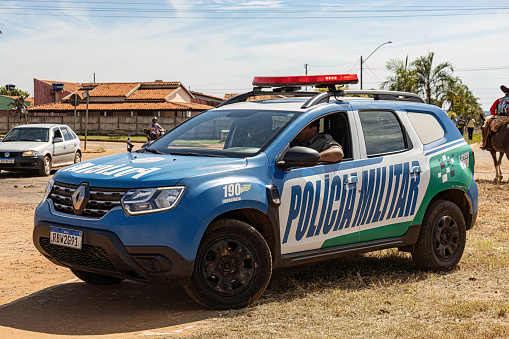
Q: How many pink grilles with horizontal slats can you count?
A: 0